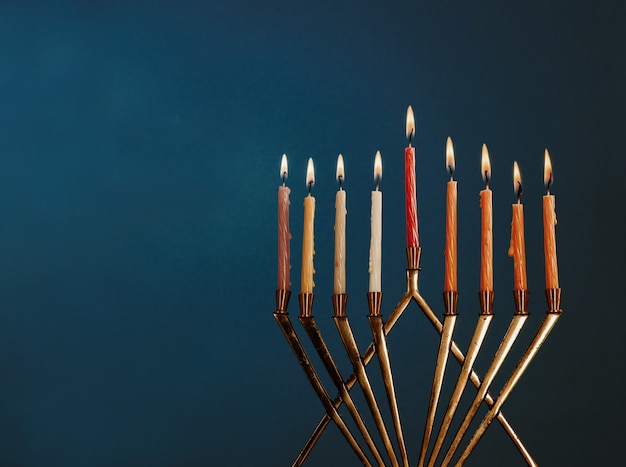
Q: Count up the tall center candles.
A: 1